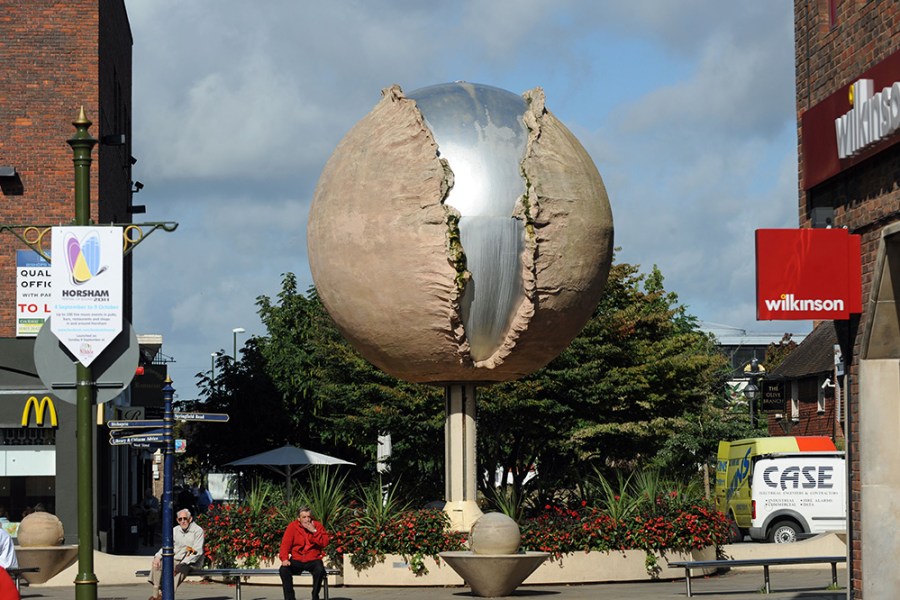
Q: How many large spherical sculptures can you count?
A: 1